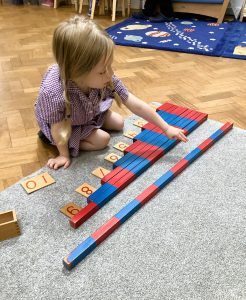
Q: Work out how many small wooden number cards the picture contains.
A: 8